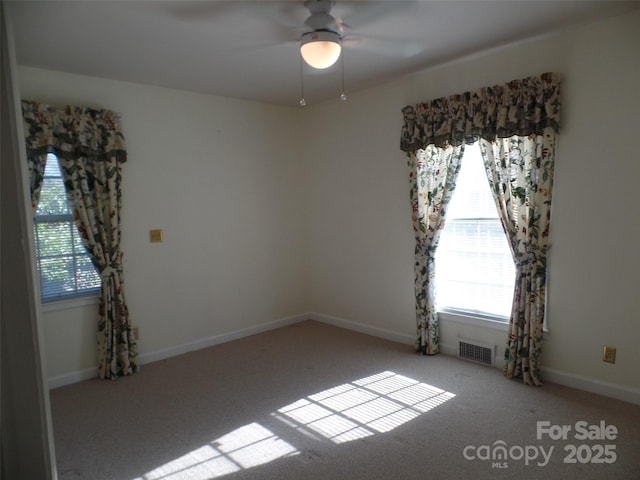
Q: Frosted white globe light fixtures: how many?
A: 1